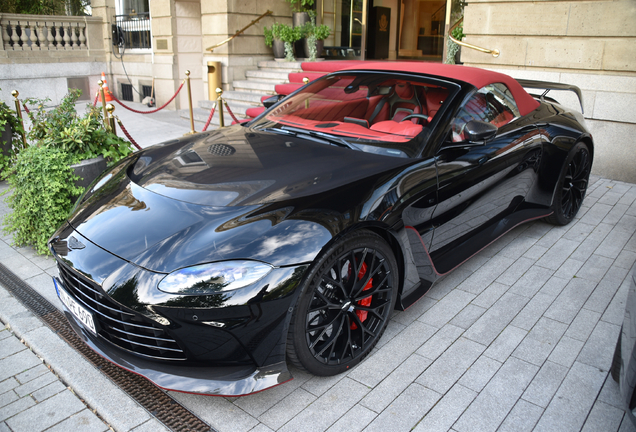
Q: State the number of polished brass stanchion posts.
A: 6